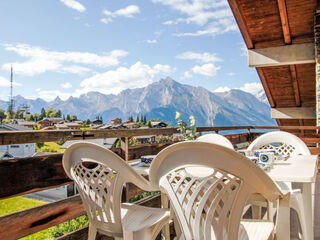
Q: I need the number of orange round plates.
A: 0